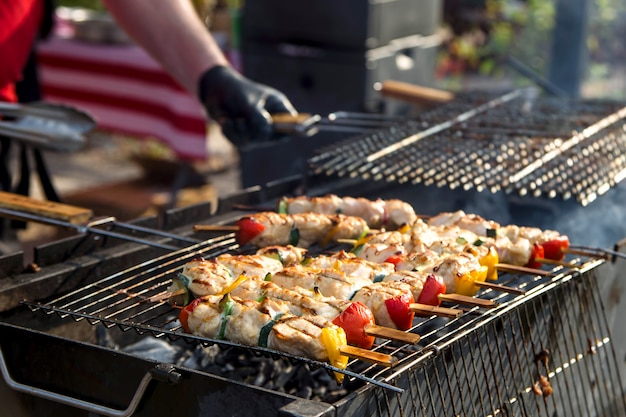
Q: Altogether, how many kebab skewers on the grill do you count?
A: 10